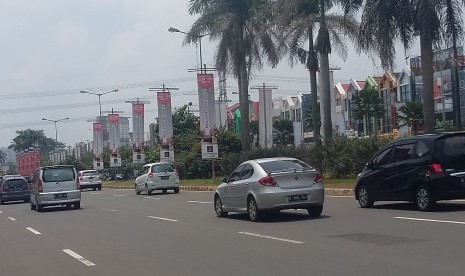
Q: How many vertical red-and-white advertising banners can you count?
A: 5